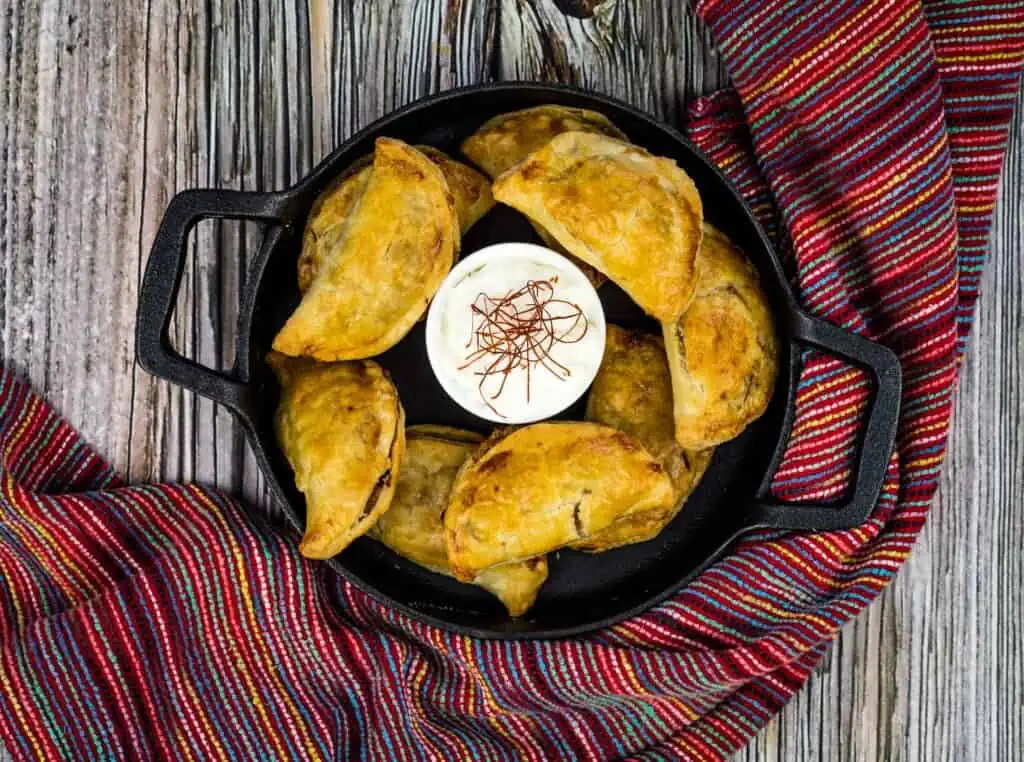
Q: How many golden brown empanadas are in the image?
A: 9